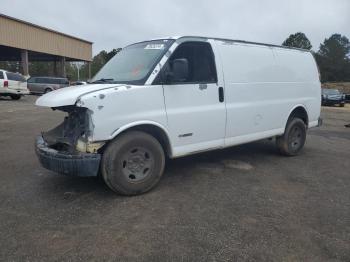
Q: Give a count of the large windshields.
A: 1